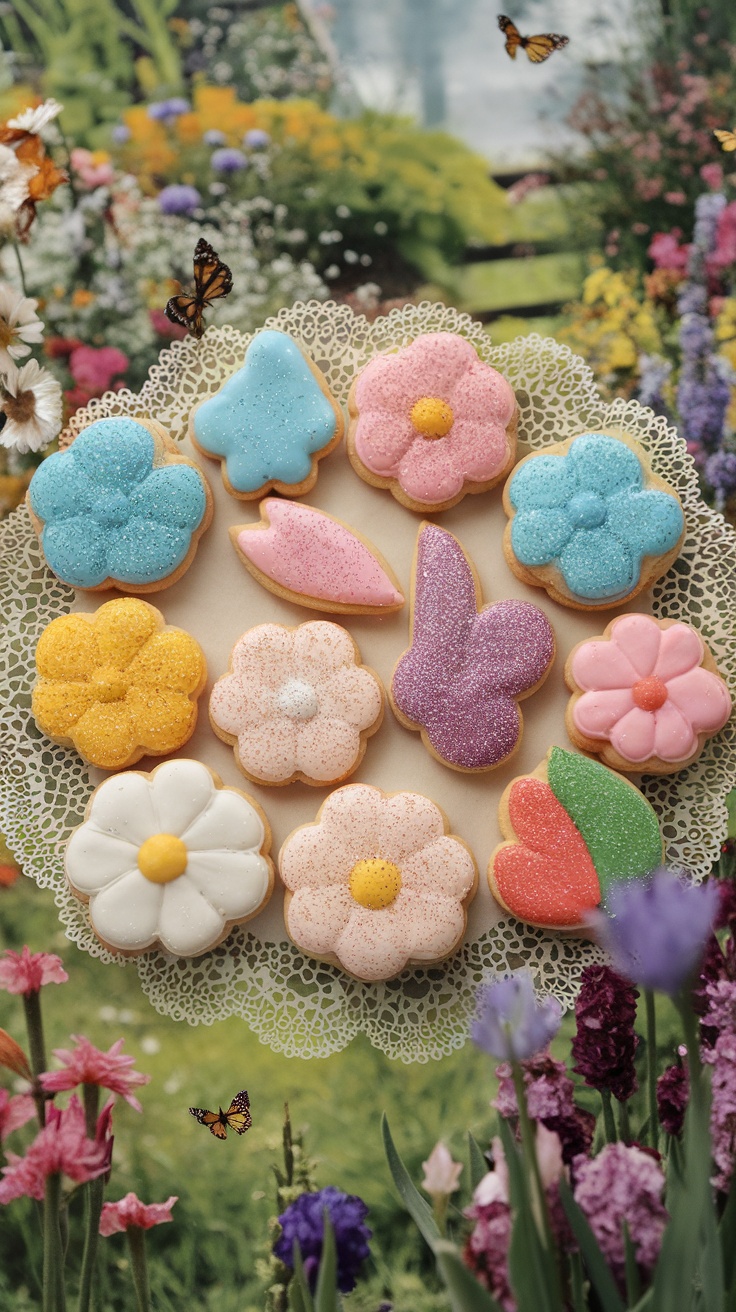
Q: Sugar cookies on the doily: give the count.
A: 12